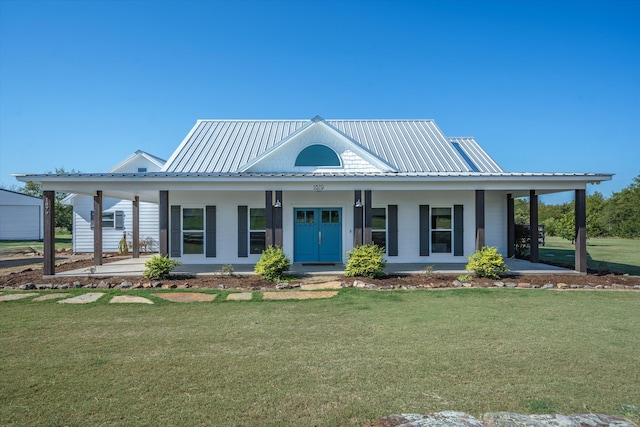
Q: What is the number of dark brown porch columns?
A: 12